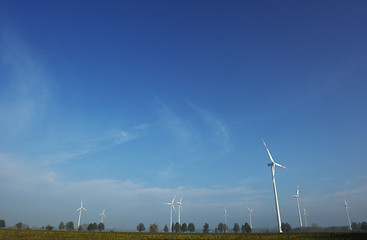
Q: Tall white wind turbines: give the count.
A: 10